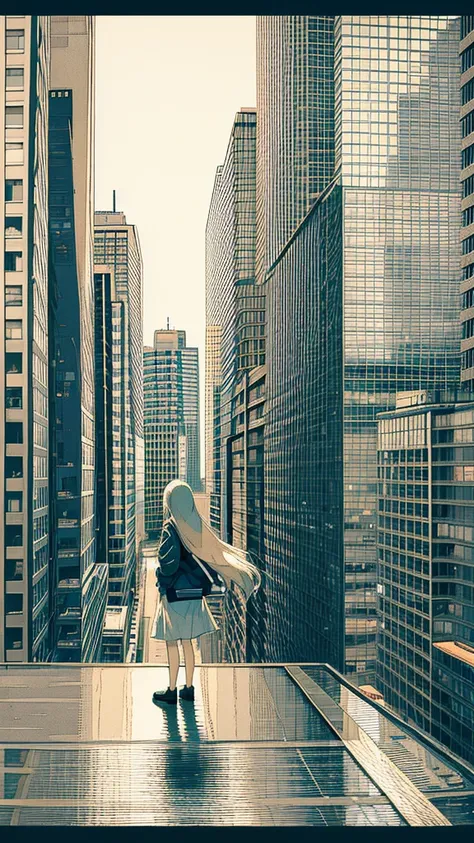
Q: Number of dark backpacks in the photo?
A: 1